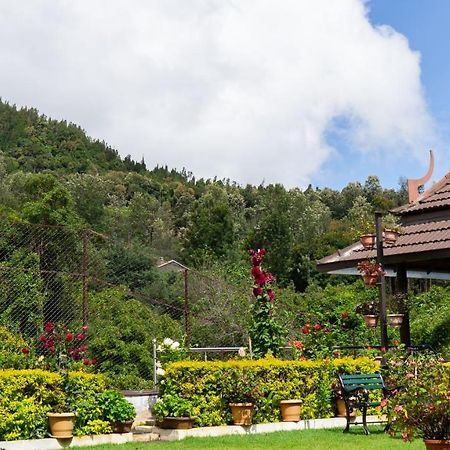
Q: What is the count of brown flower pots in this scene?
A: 12